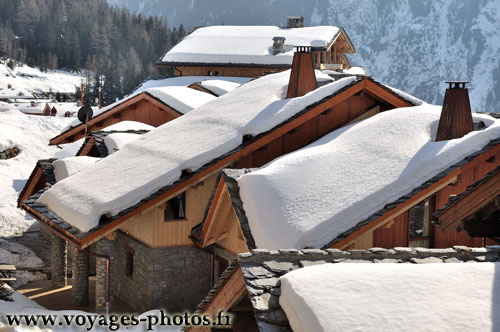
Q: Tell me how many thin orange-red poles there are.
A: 2